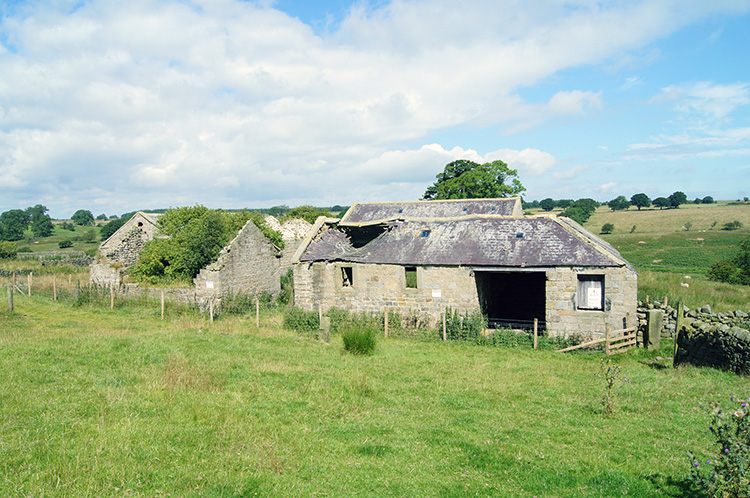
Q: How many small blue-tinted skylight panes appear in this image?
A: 5